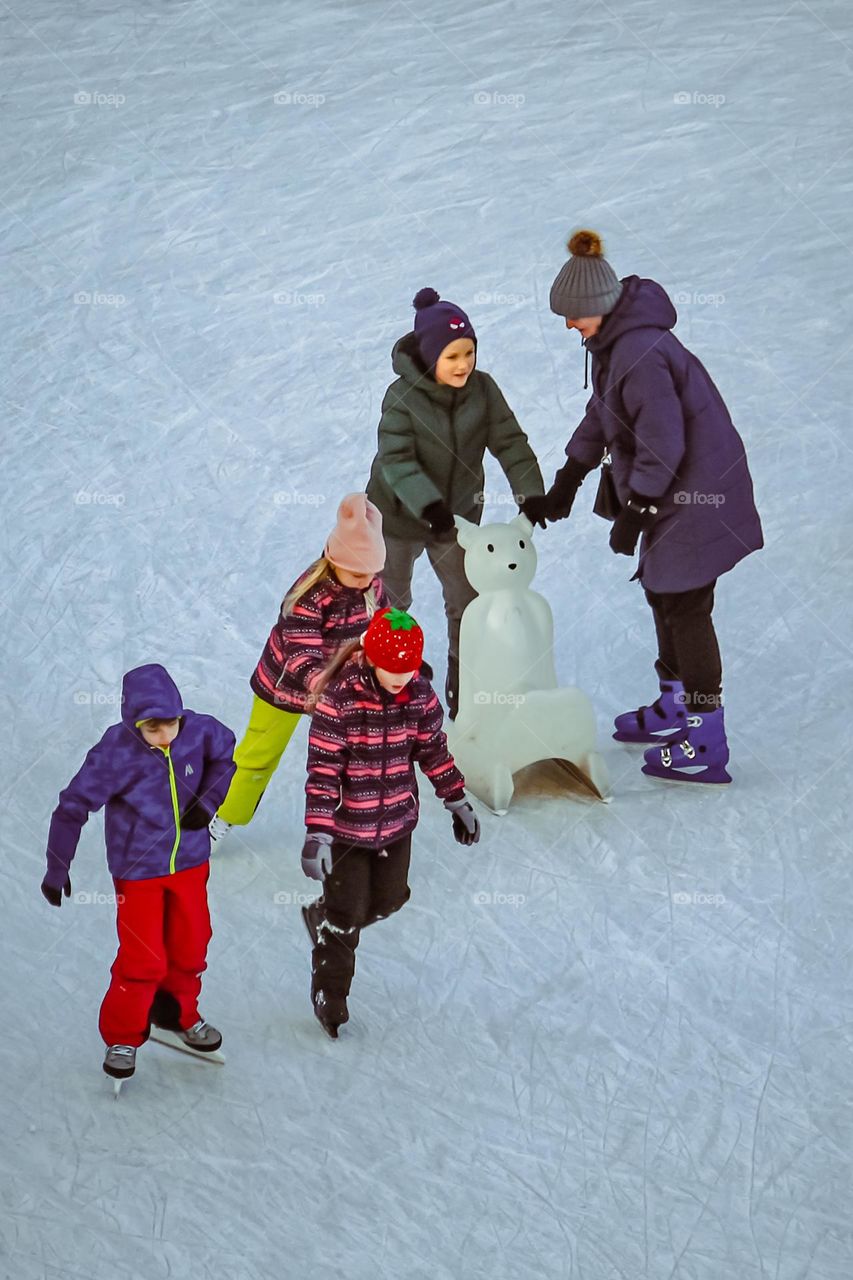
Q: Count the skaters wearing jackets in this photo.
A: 5